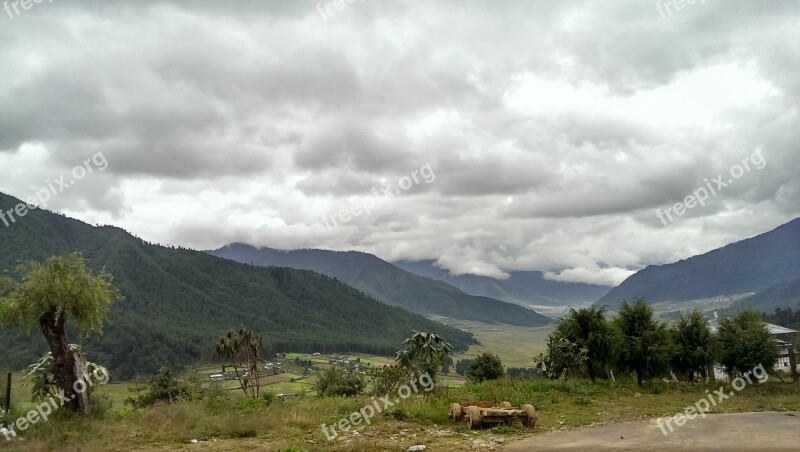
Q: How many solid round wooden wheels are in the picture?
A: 4